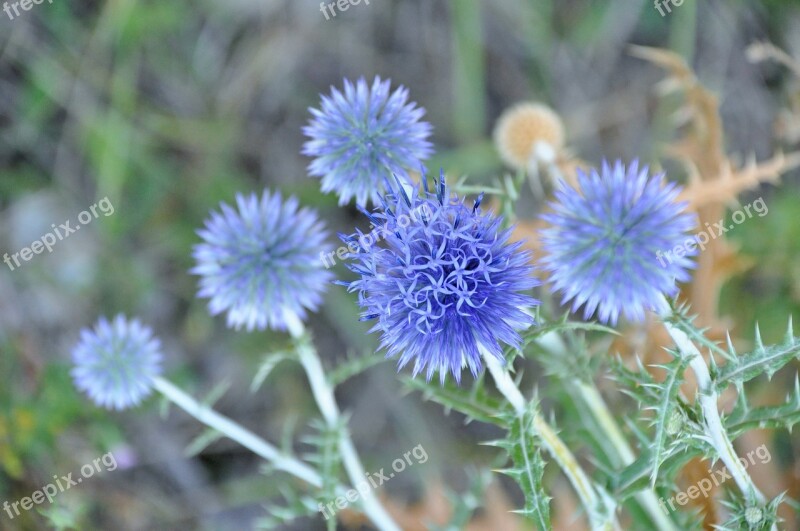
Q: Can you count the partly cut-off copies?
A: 3